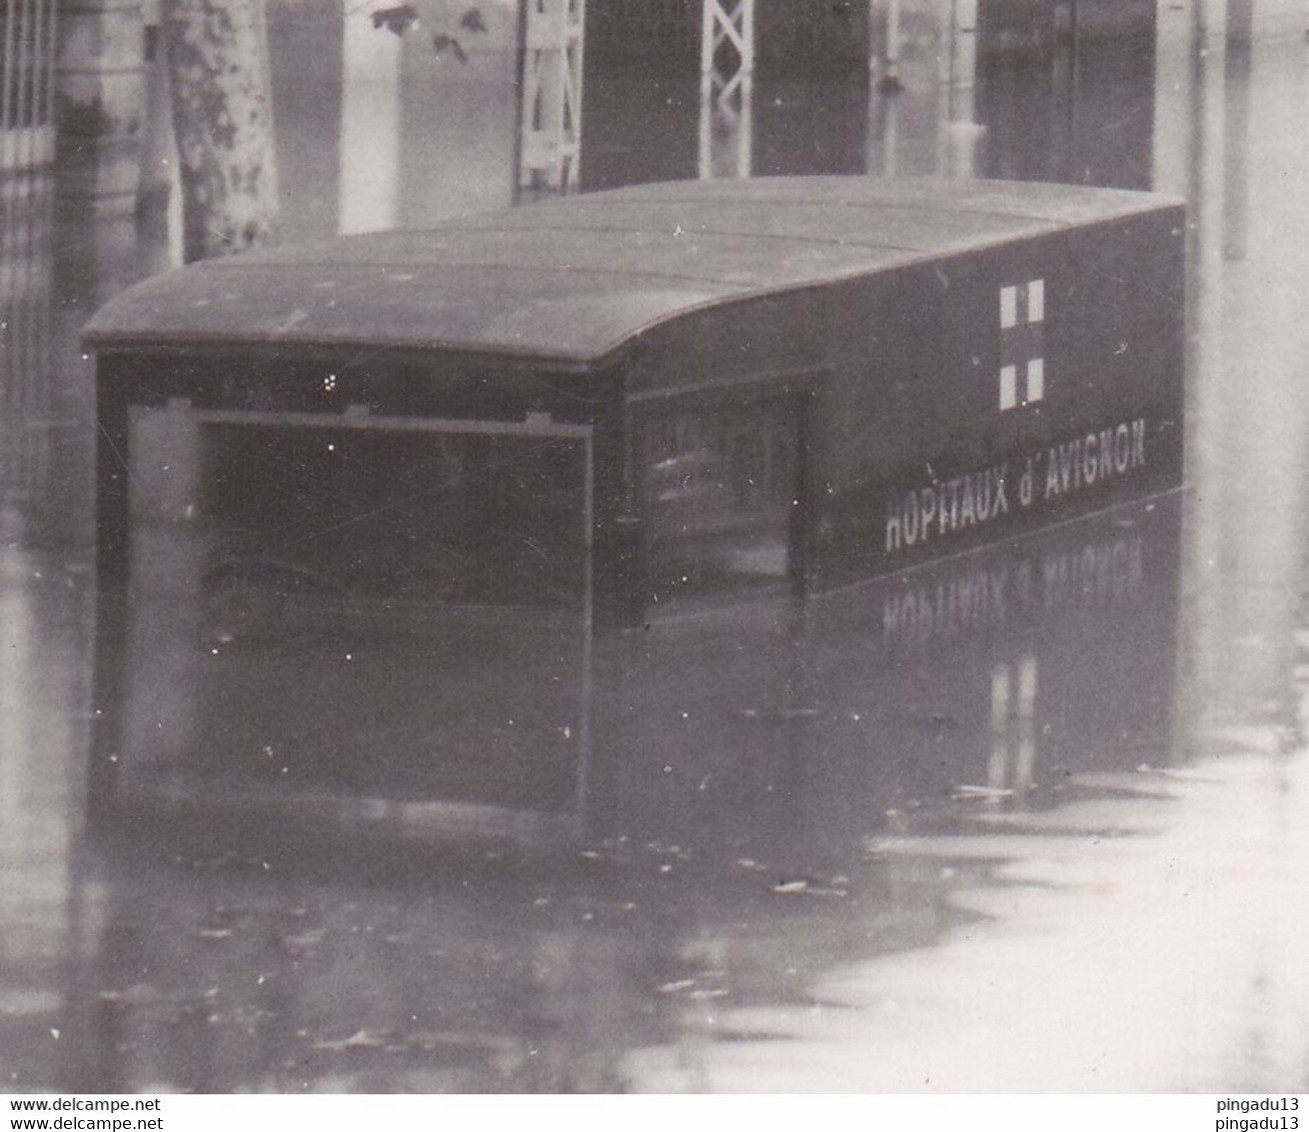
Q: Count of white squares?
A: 4